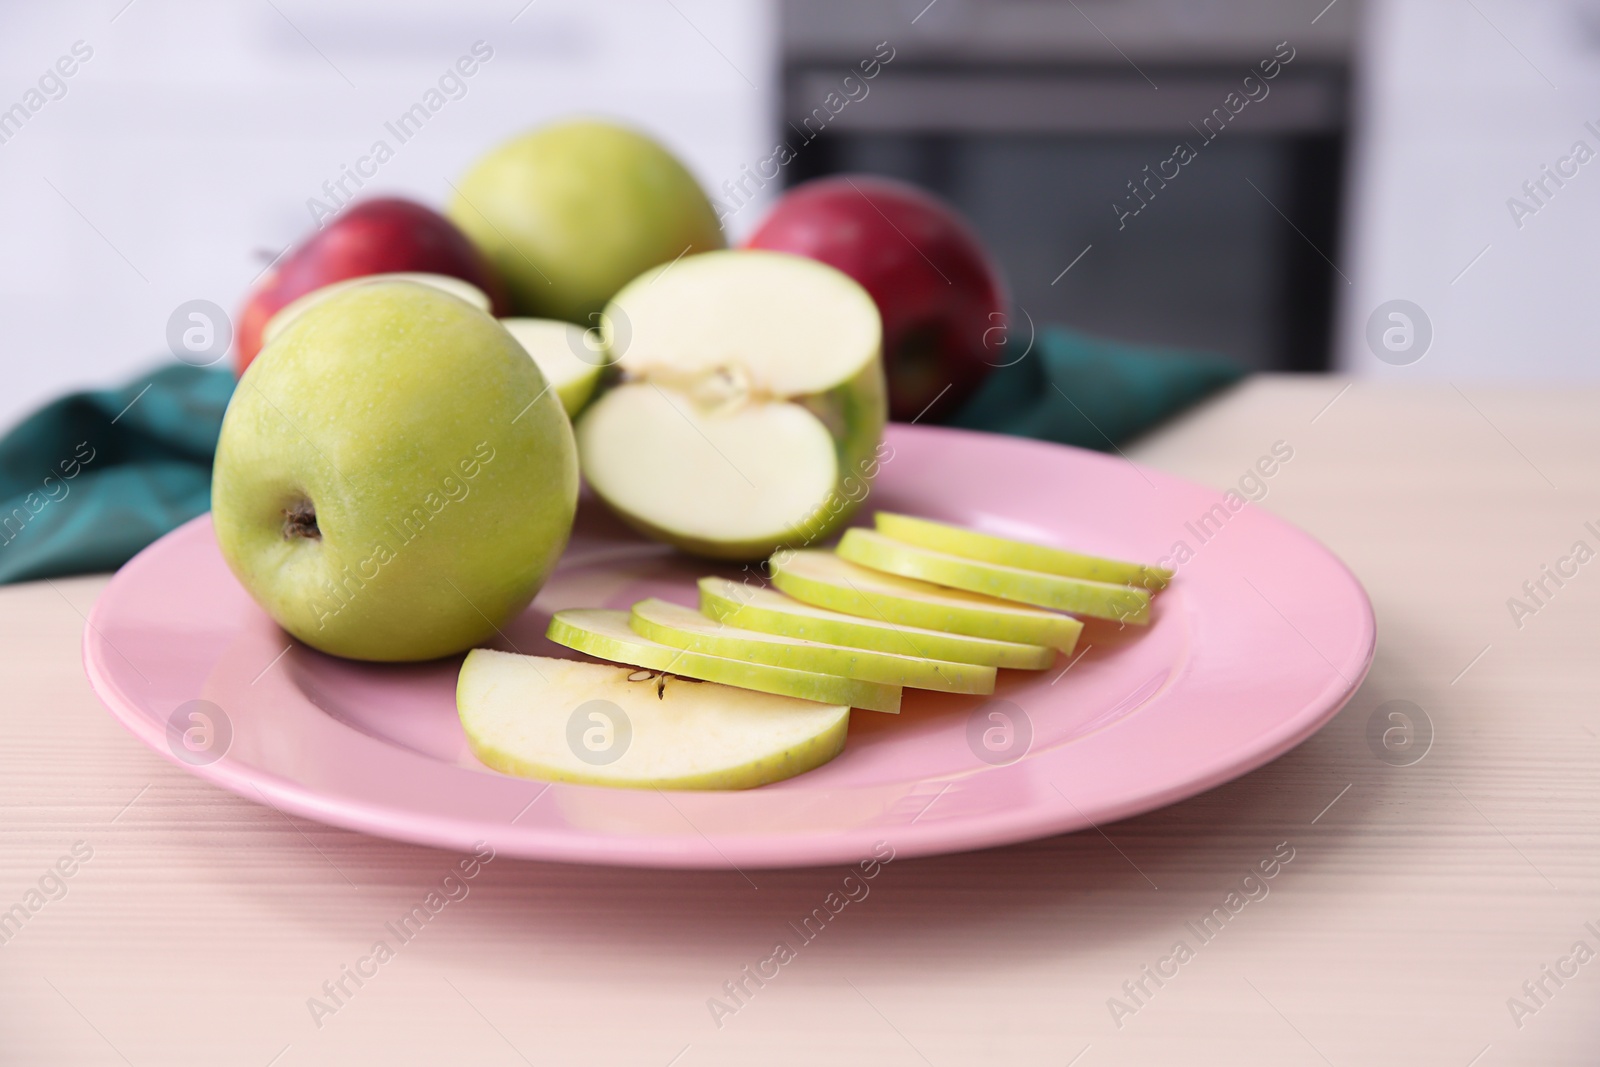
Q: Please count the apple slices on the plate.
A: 7